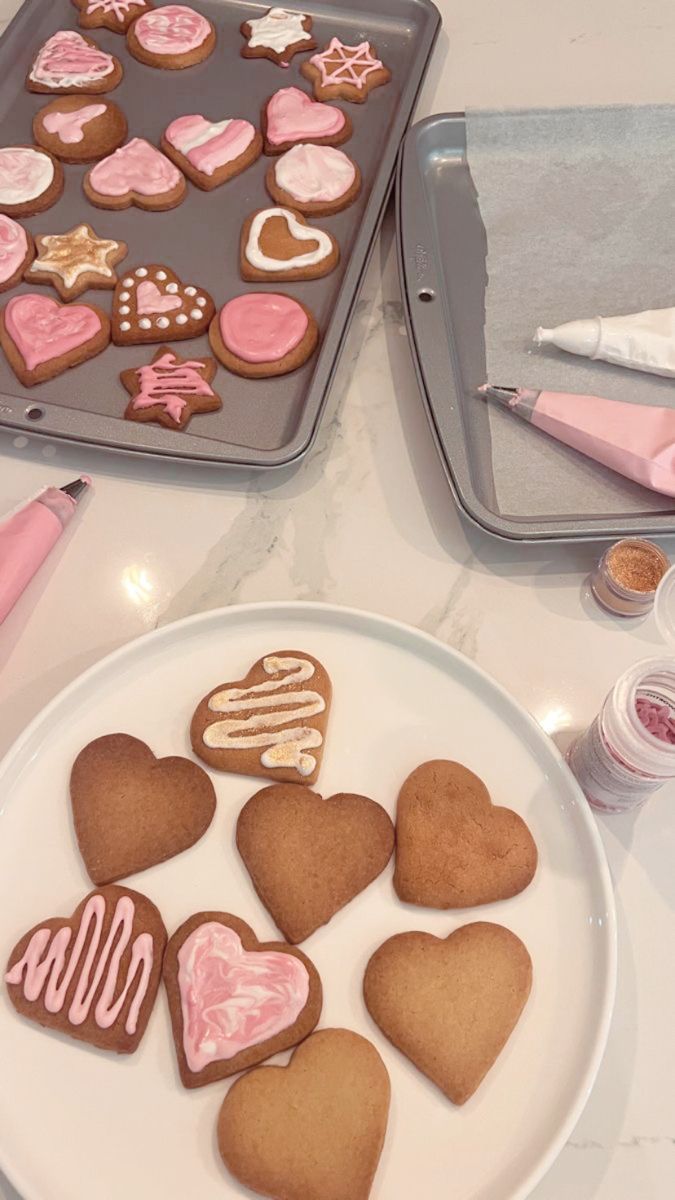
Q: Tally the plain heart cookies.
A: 5